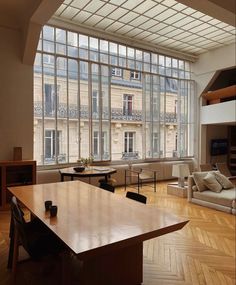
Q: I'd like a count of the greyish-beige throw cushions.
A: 3